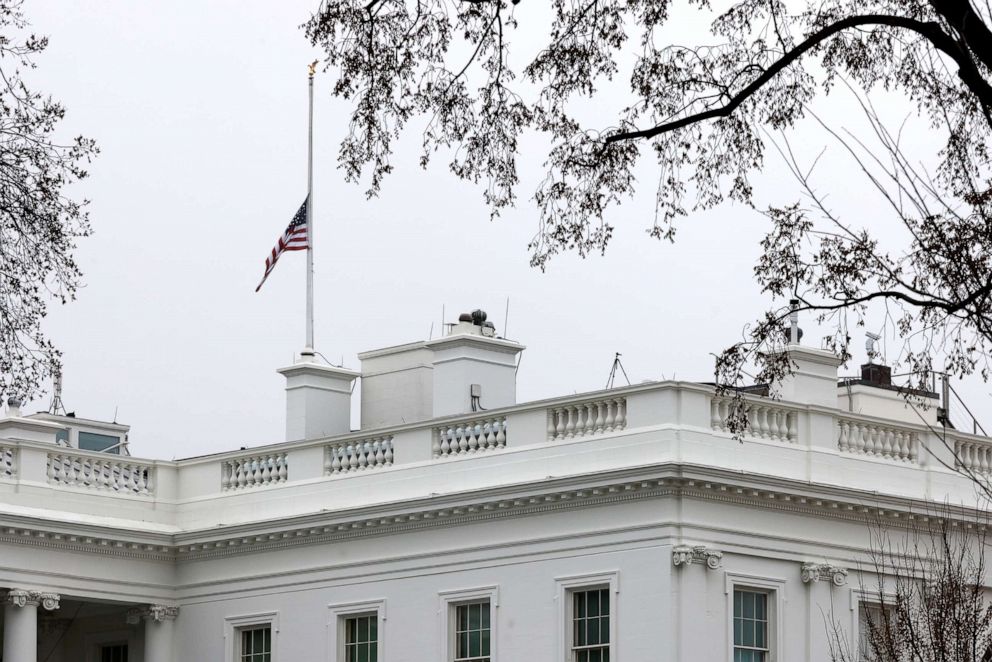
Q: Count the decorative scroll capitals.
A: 4